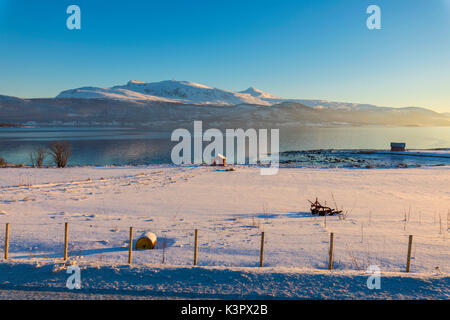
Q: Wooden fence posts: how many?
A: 7